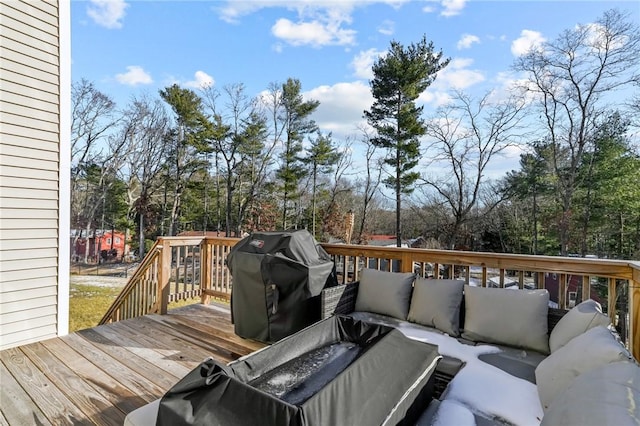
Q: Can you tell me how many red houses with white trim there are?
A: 2